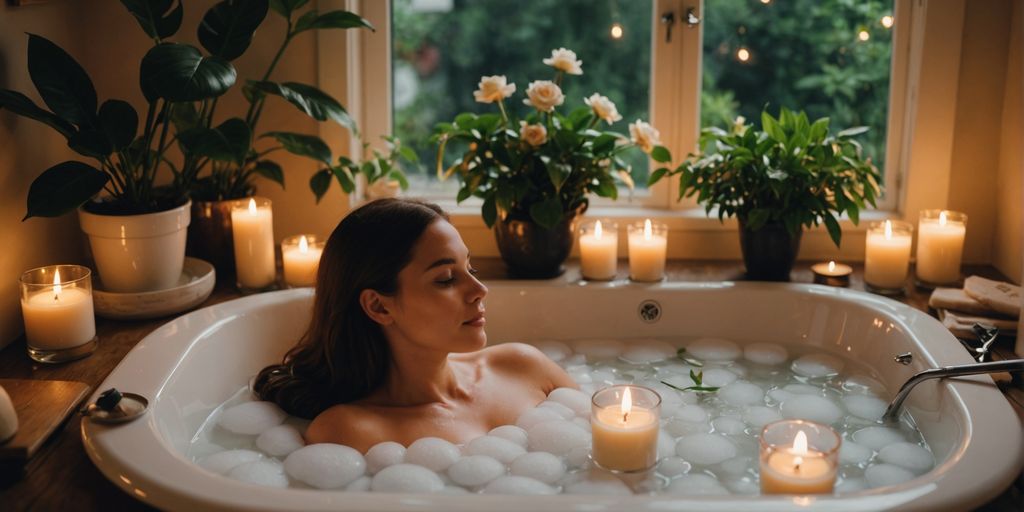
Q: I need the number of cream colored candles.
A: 10